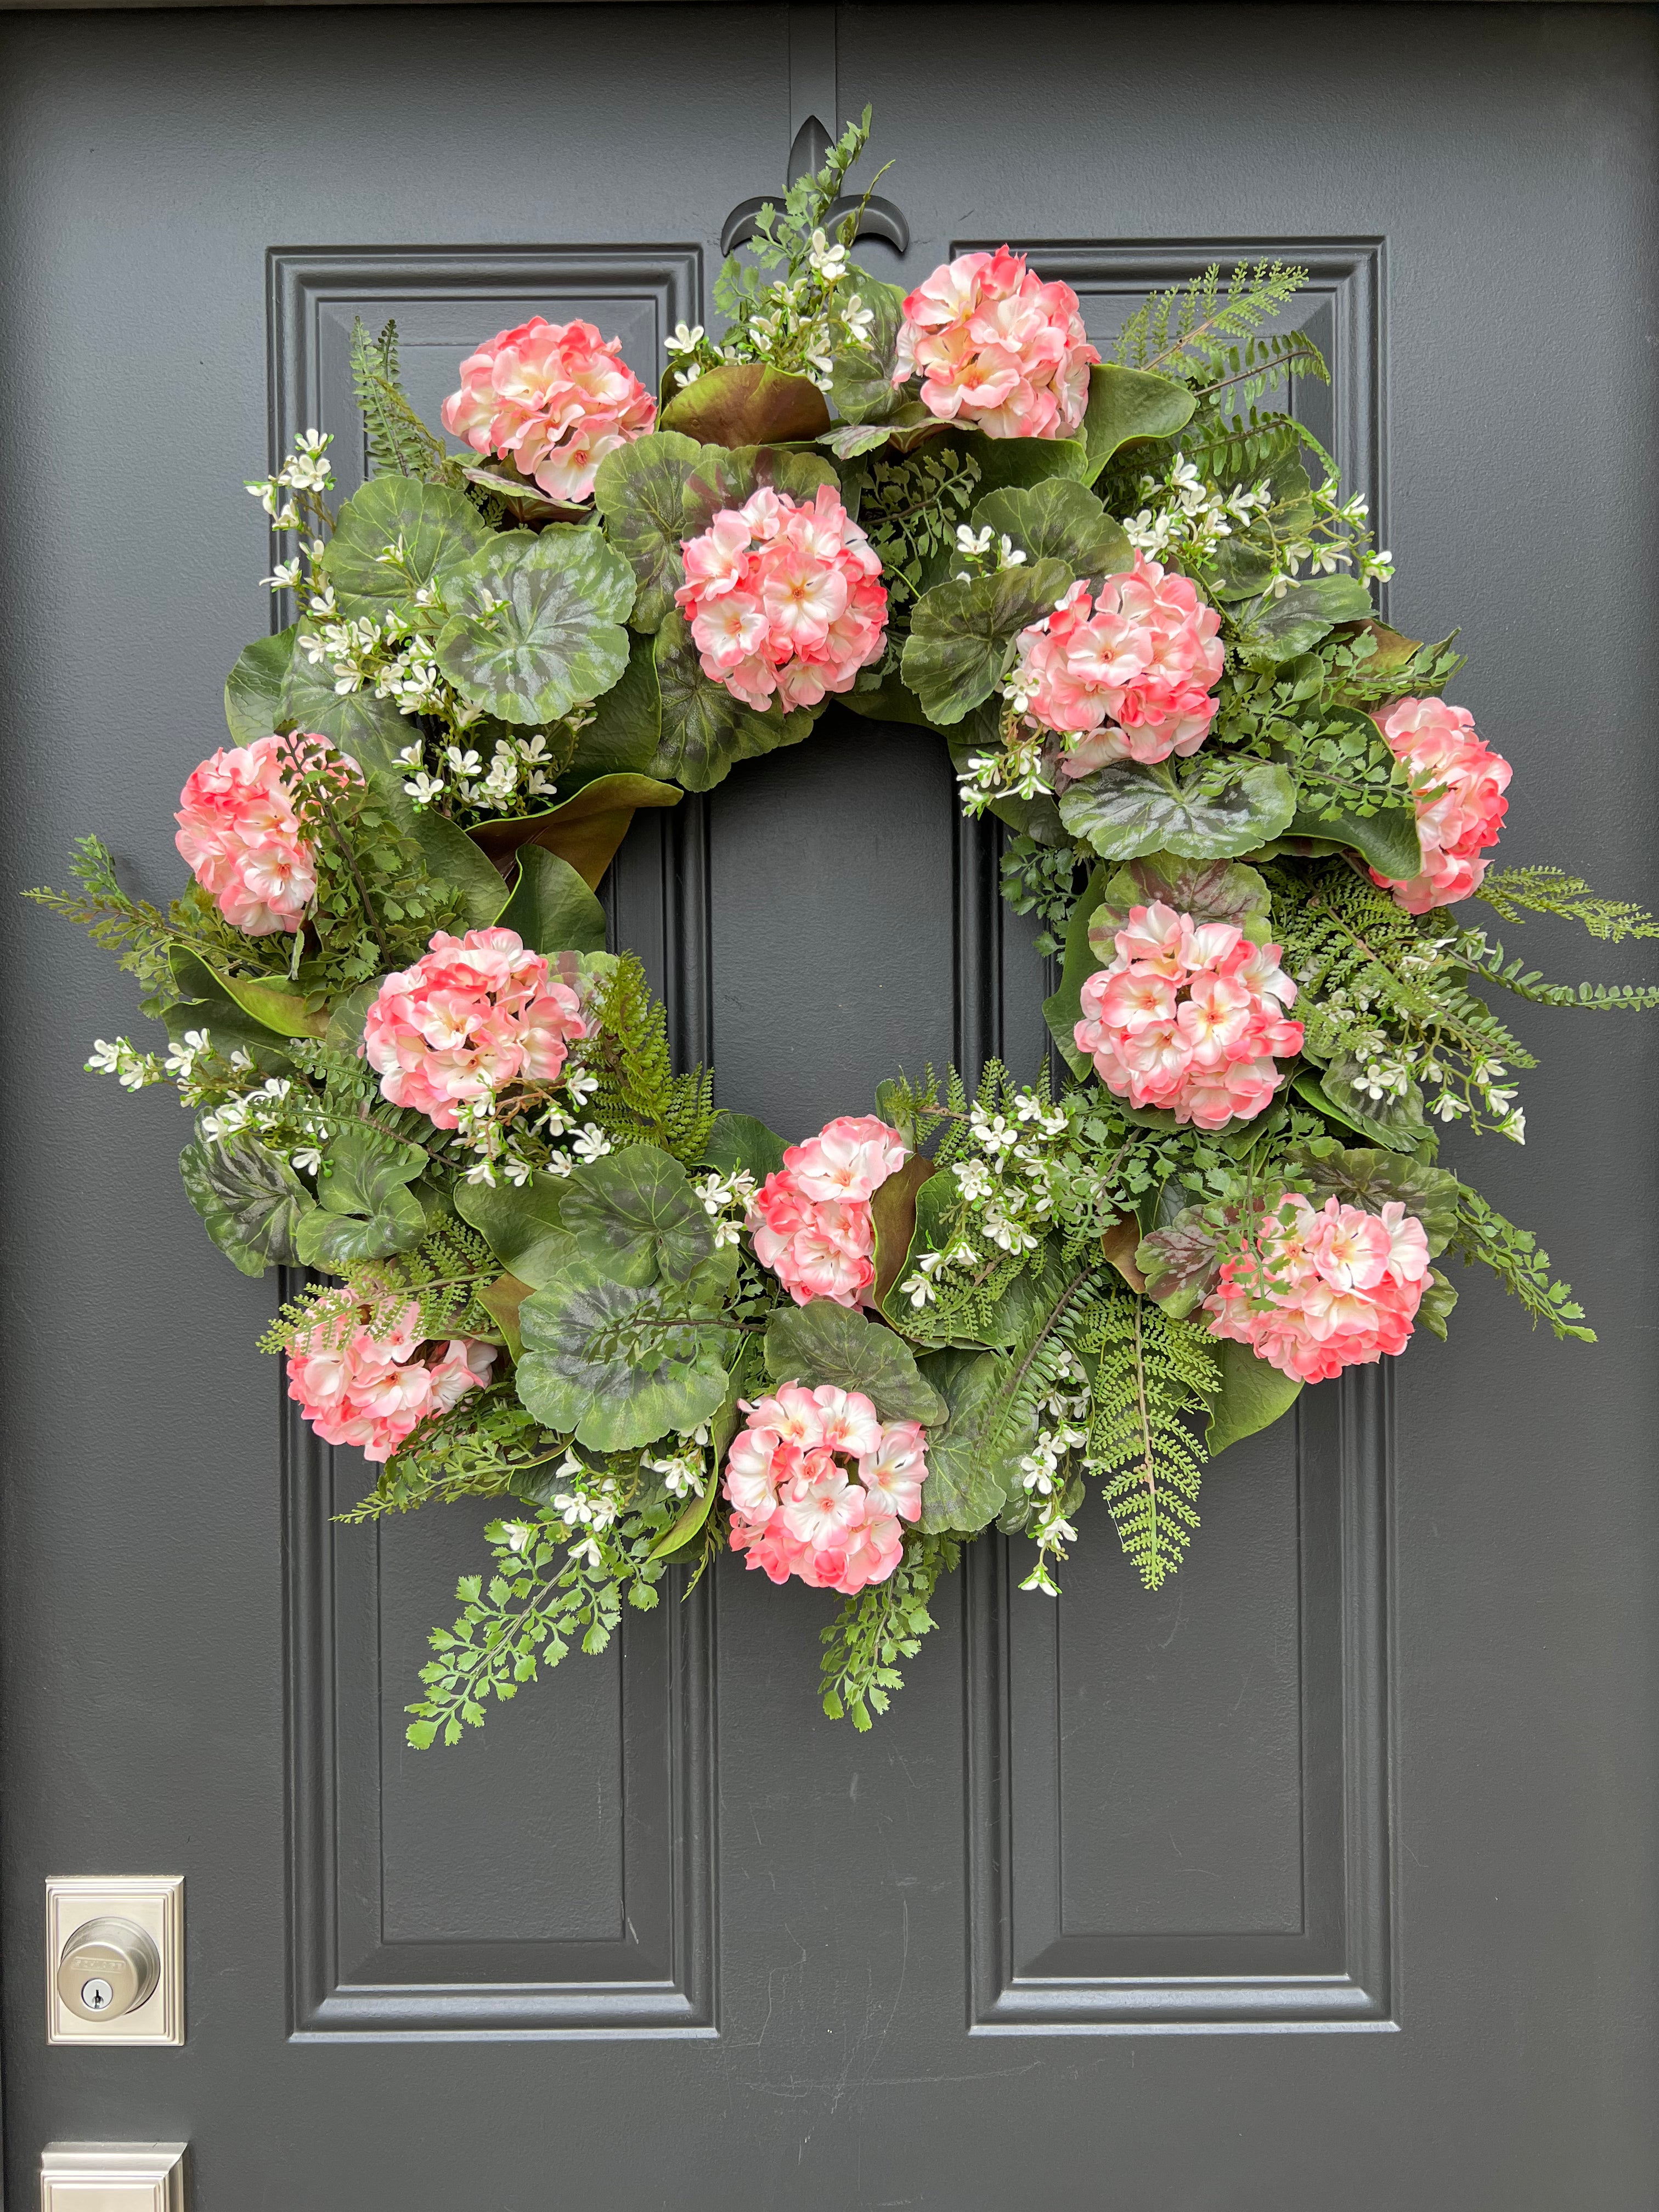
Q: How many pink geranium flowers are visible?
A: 12